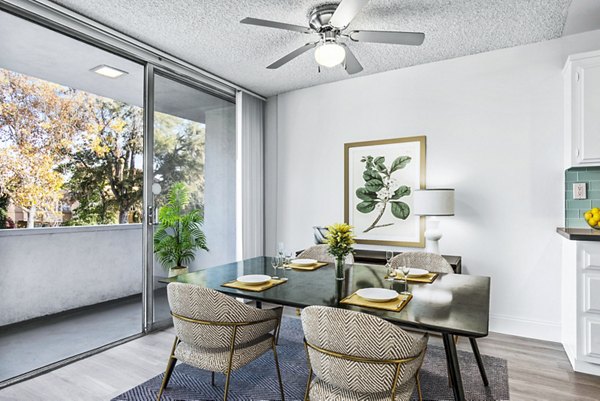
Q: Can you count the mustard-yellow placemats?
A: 4